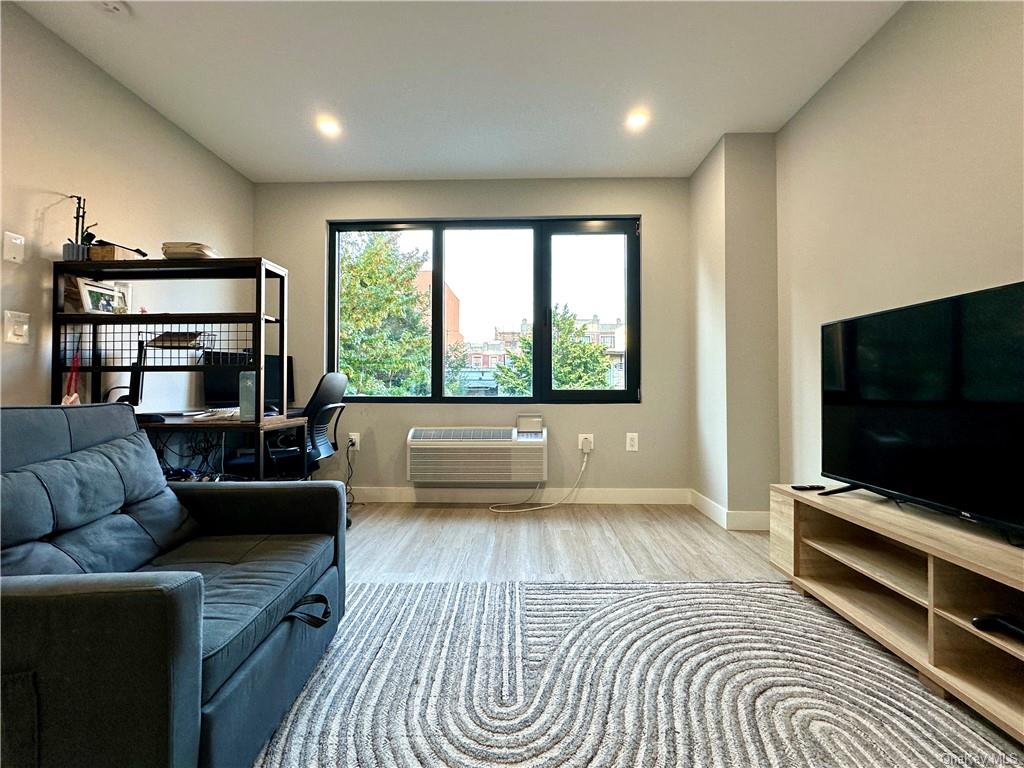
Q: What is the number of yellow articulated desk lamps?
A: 0